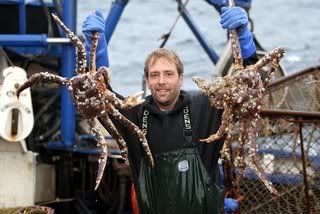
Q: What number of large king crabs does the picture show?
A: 2